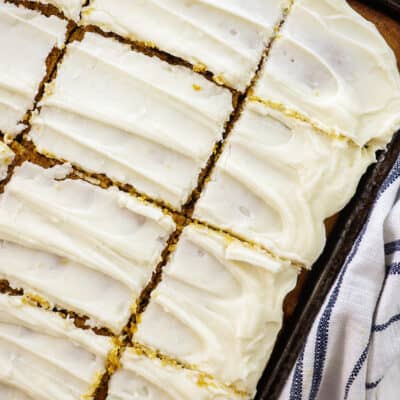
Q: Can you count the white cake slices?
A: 11